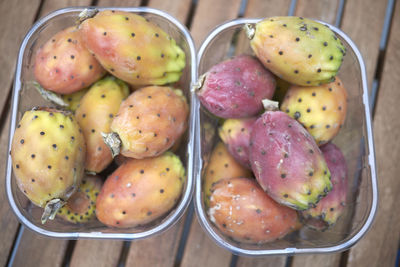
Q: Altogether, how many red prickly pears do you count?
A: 4